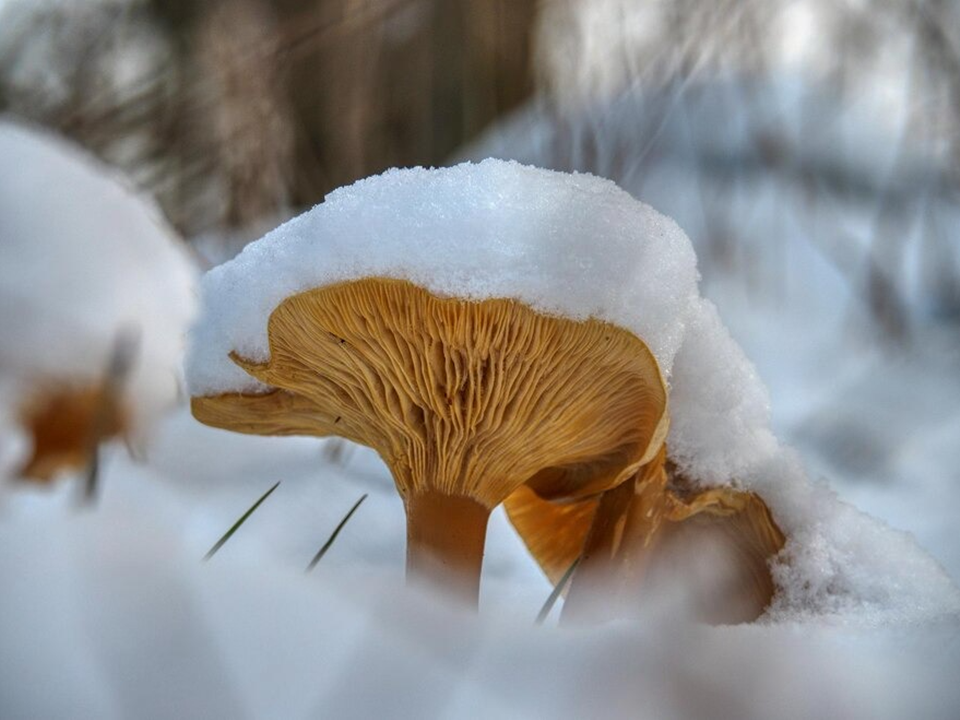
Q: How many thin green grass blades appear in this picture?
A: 3